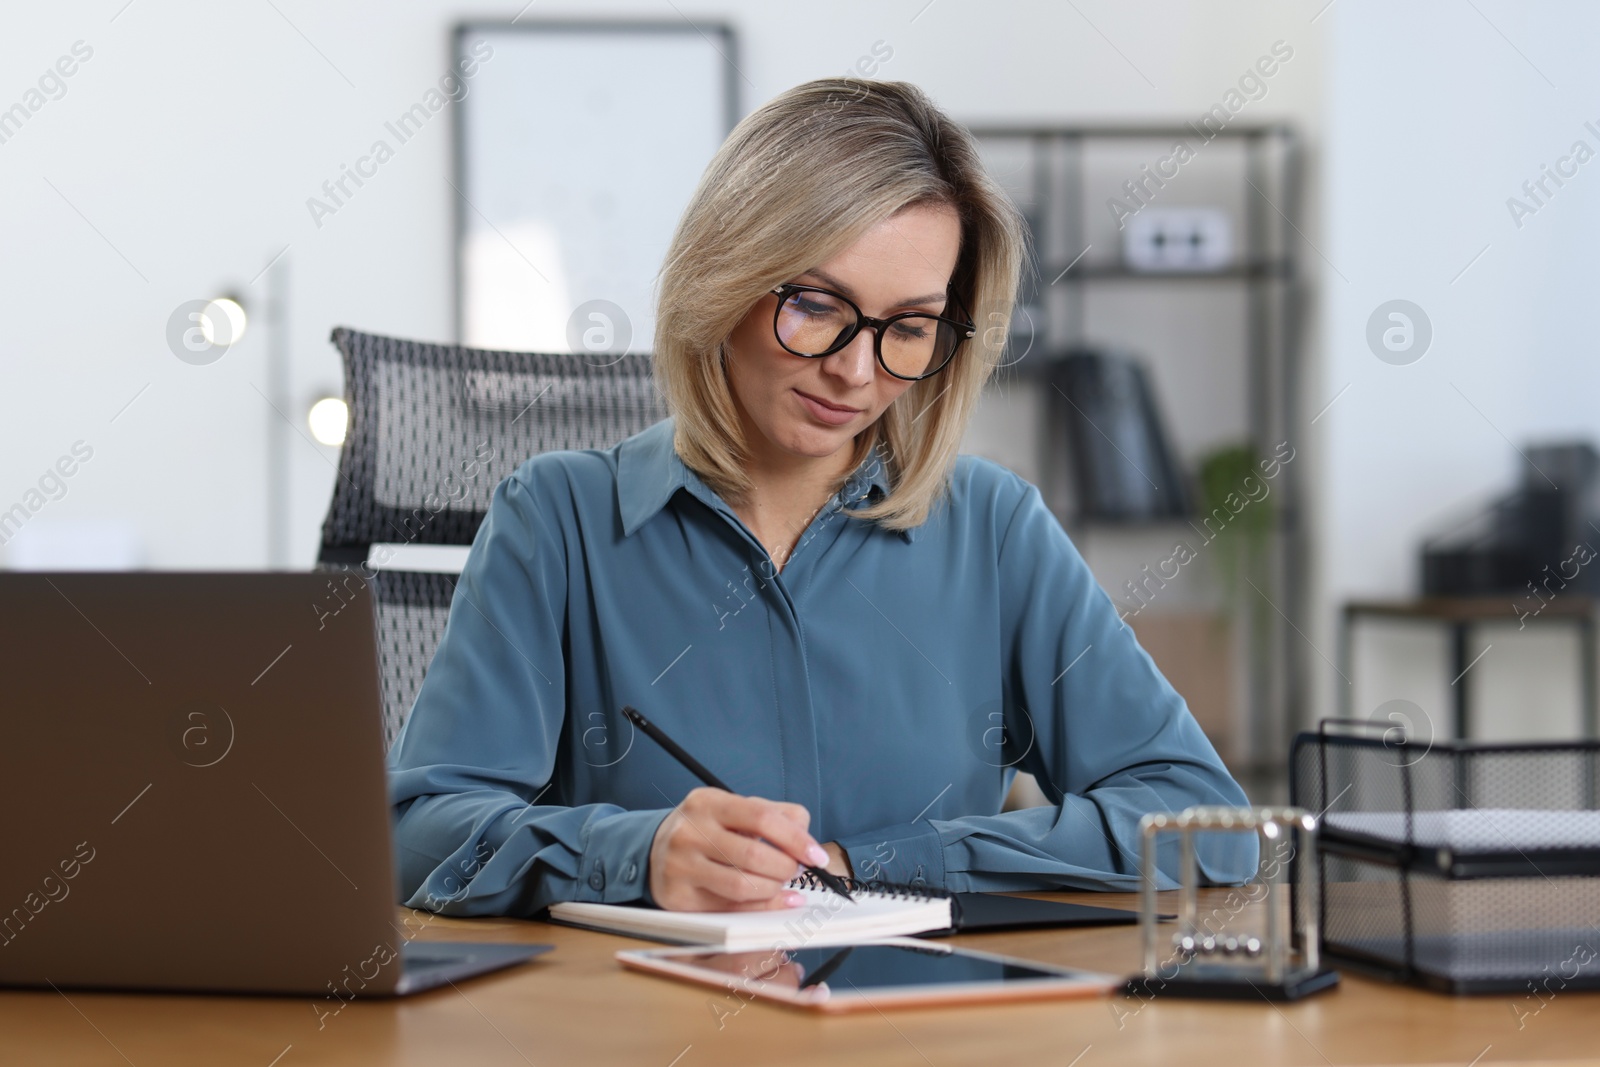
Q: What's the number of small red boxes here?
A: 0